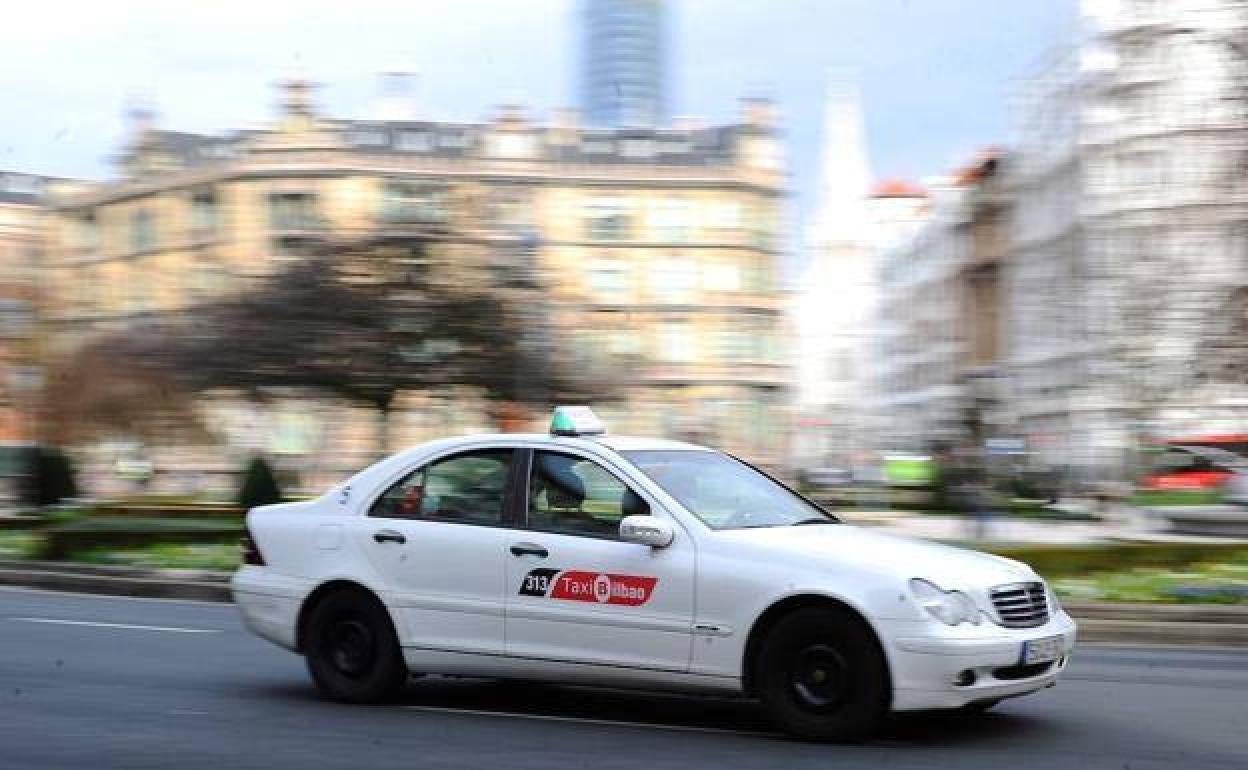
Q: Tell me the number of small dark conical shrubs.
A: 2